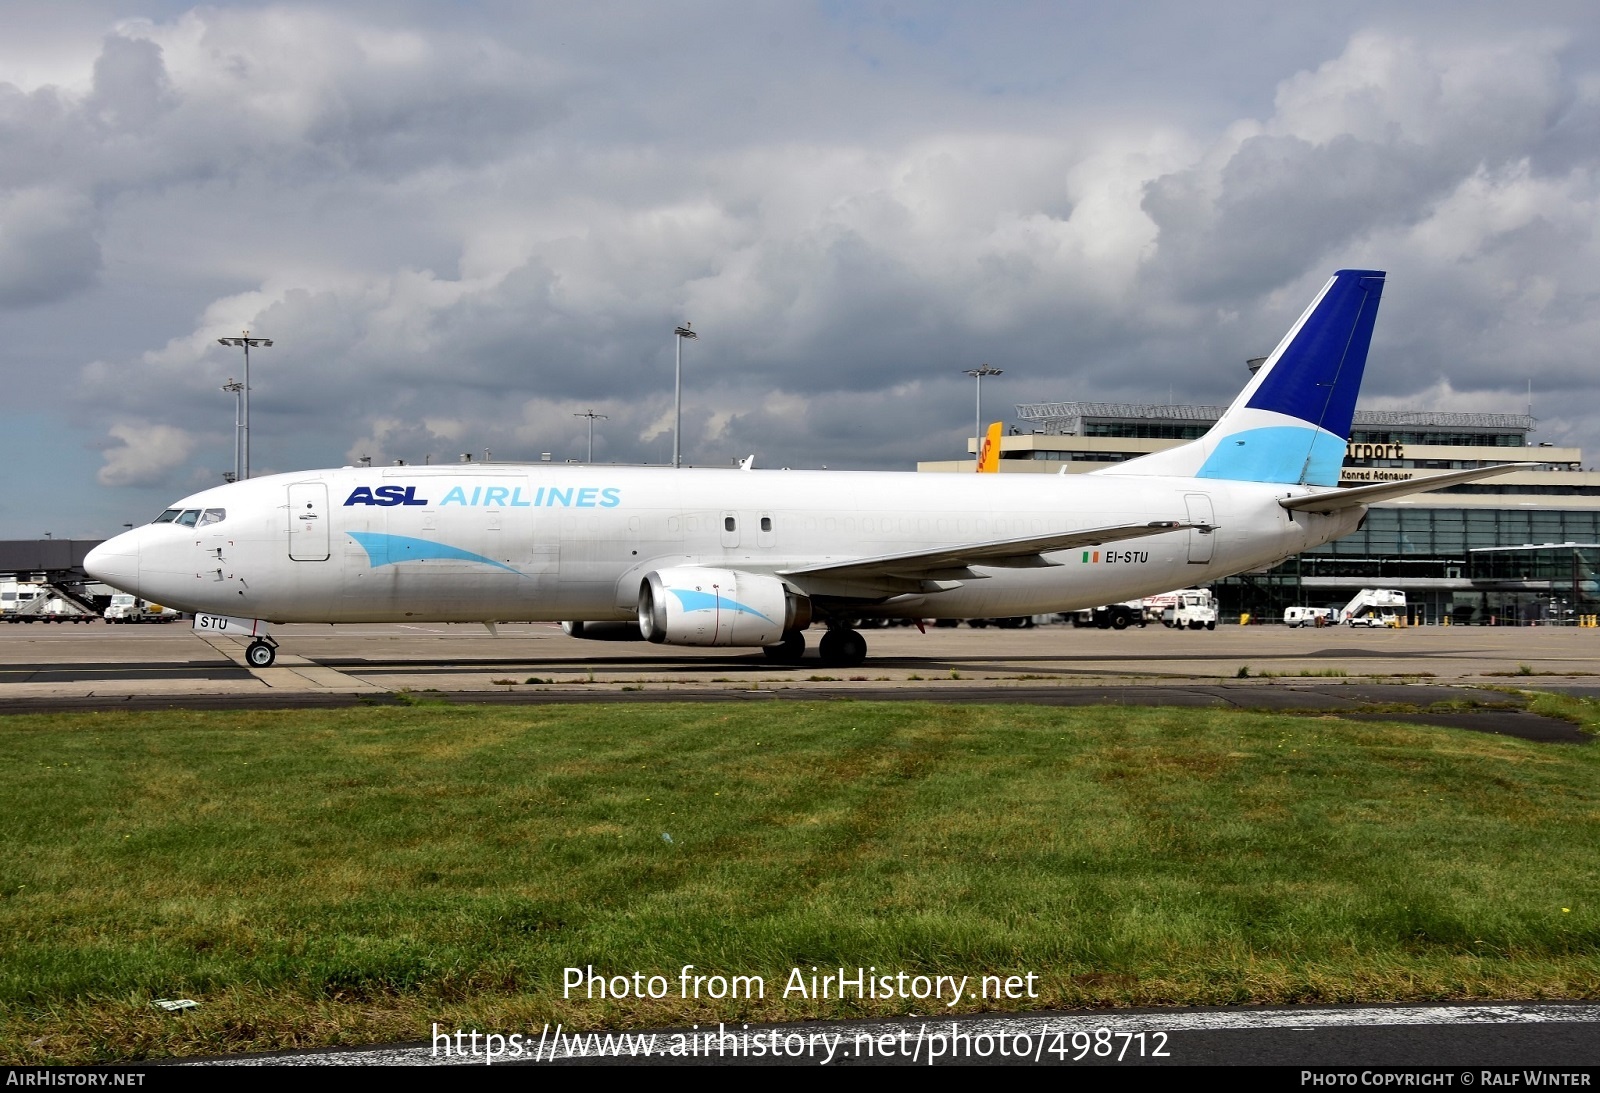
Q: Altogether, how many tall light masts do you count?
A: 5